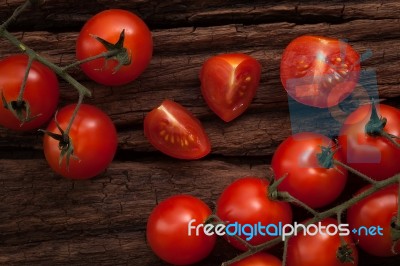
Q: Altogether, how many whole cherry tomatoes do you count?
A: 10